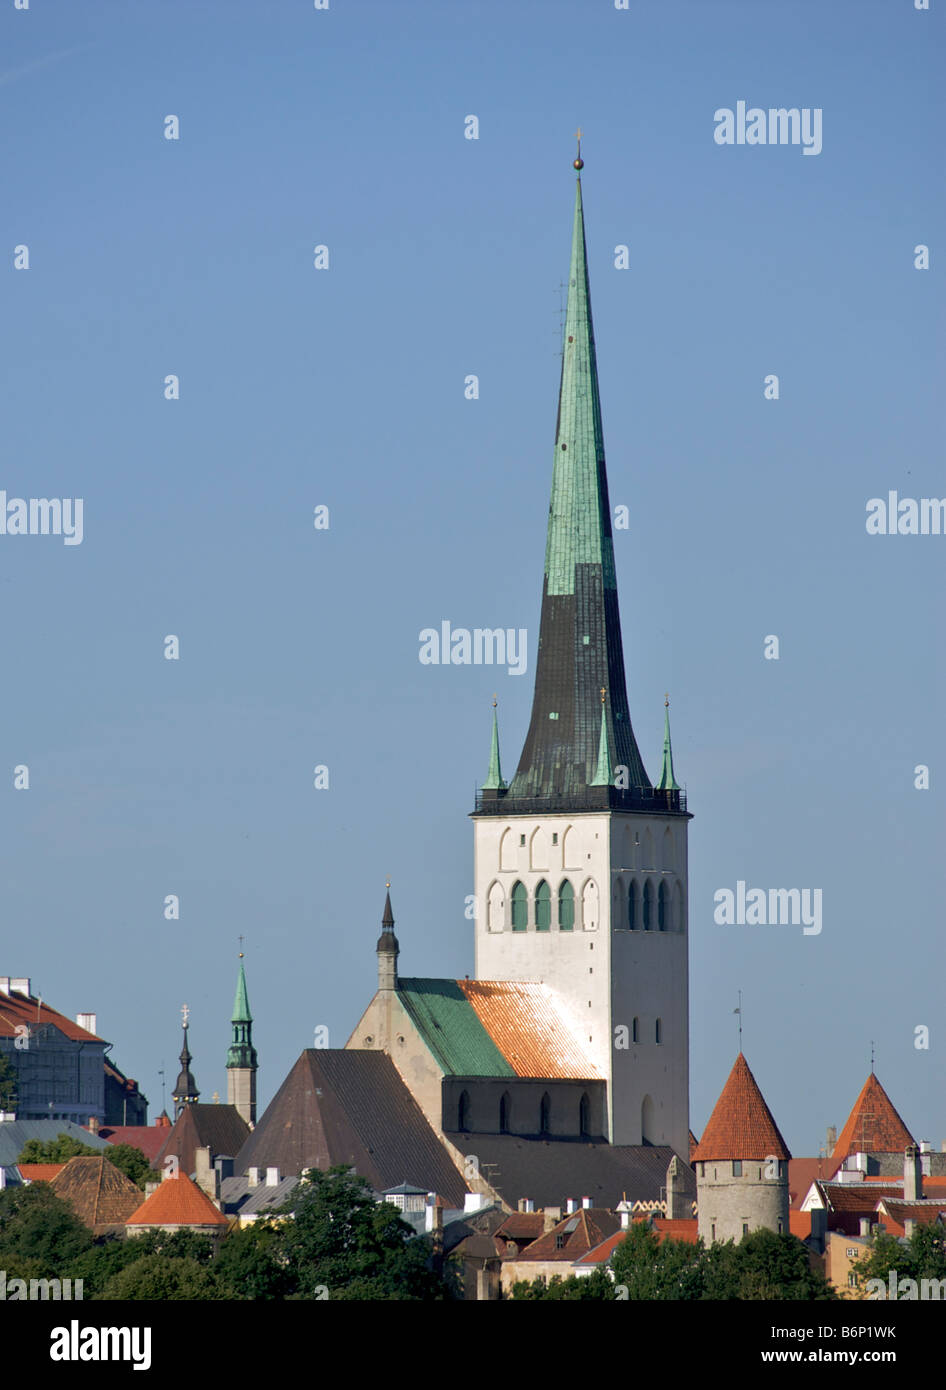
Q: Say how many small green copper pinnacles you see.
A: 3